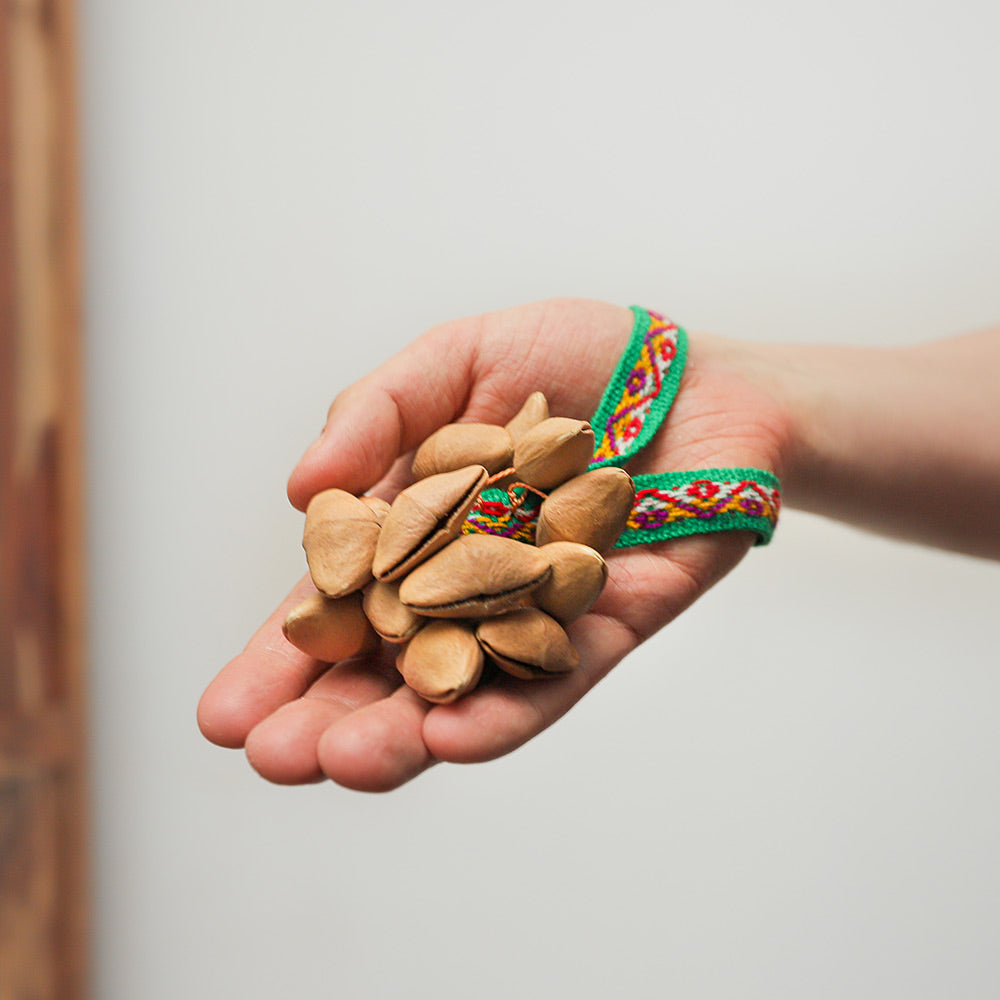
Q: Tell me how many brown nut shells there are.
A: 13